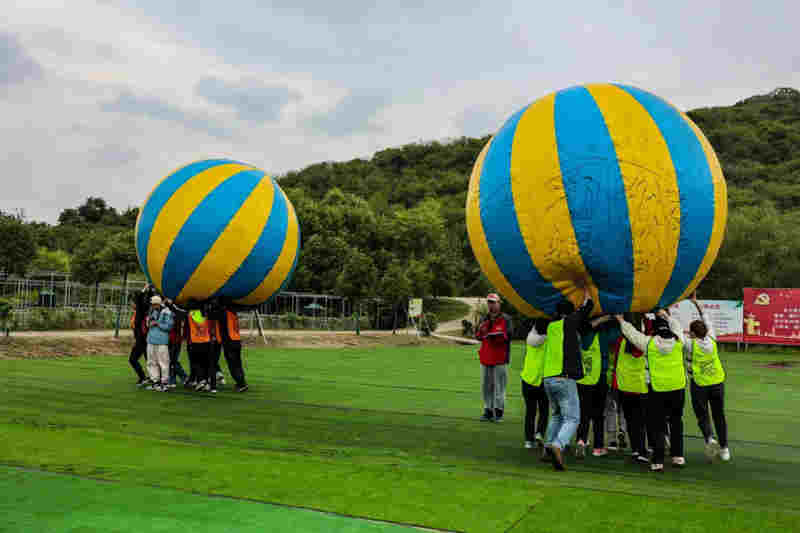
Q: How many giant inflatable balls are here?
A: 2